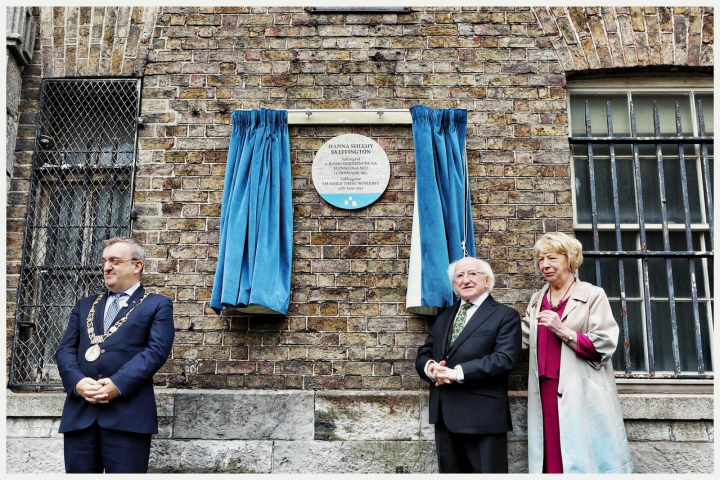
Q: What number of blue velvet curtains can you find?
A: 2